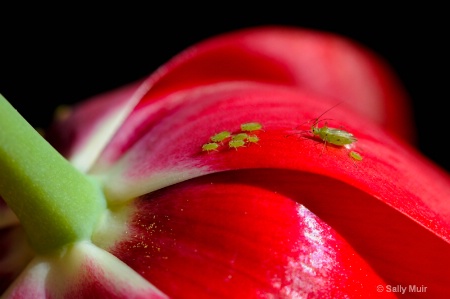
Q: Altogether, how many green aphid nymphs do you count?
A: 7